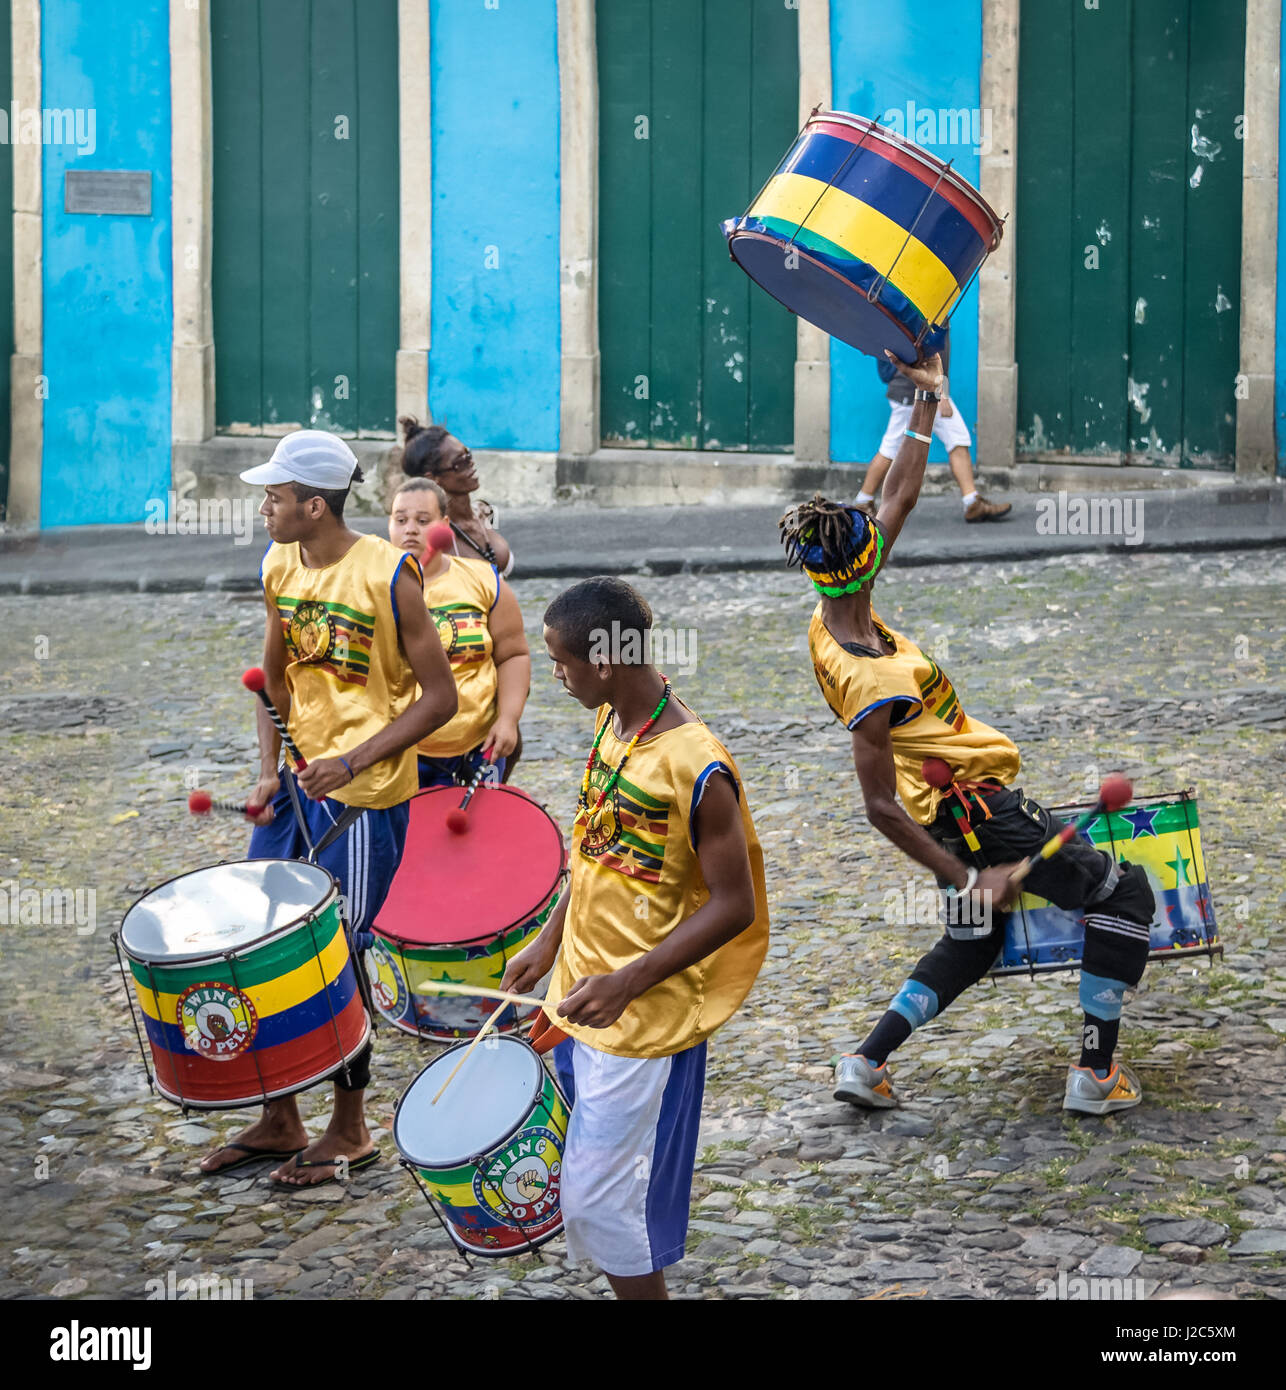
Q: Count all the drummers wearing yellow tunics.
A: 4